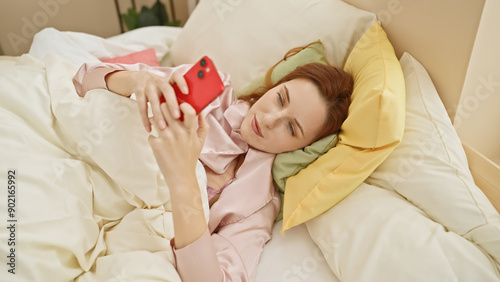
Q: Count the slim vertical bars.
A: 4